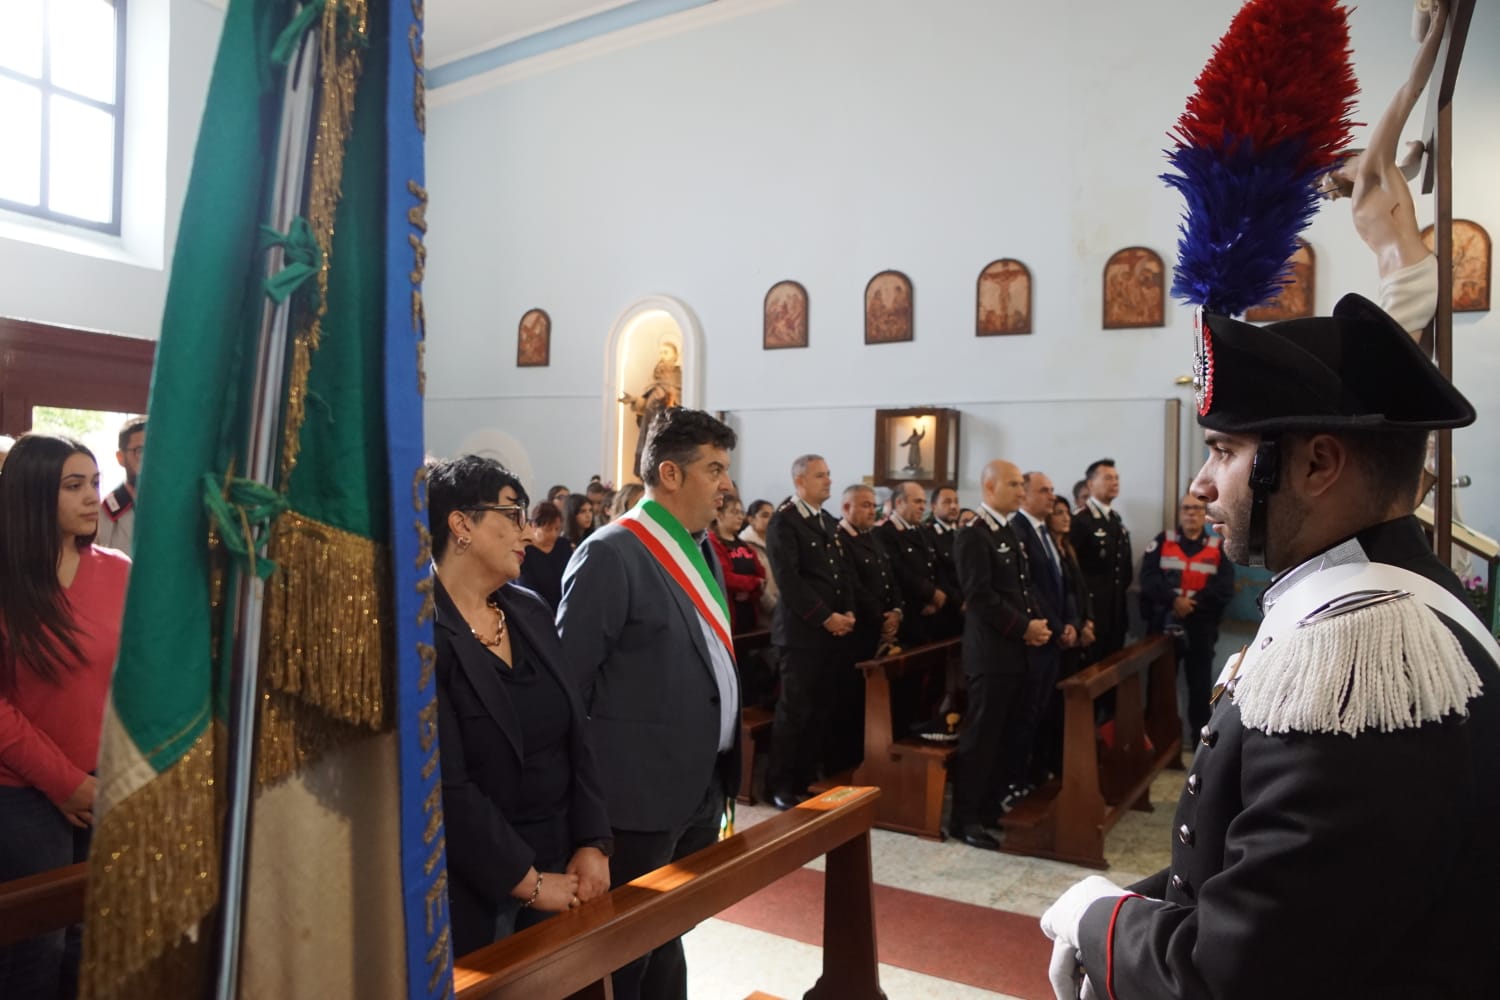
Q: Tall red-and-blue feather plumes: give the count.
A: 1